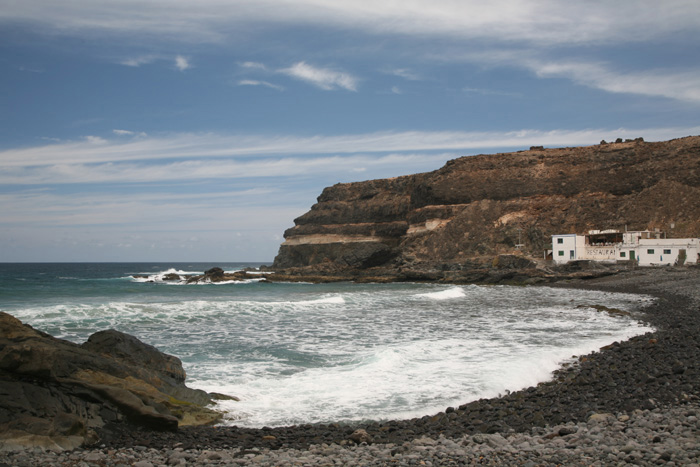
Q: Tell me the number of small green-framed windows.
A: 5